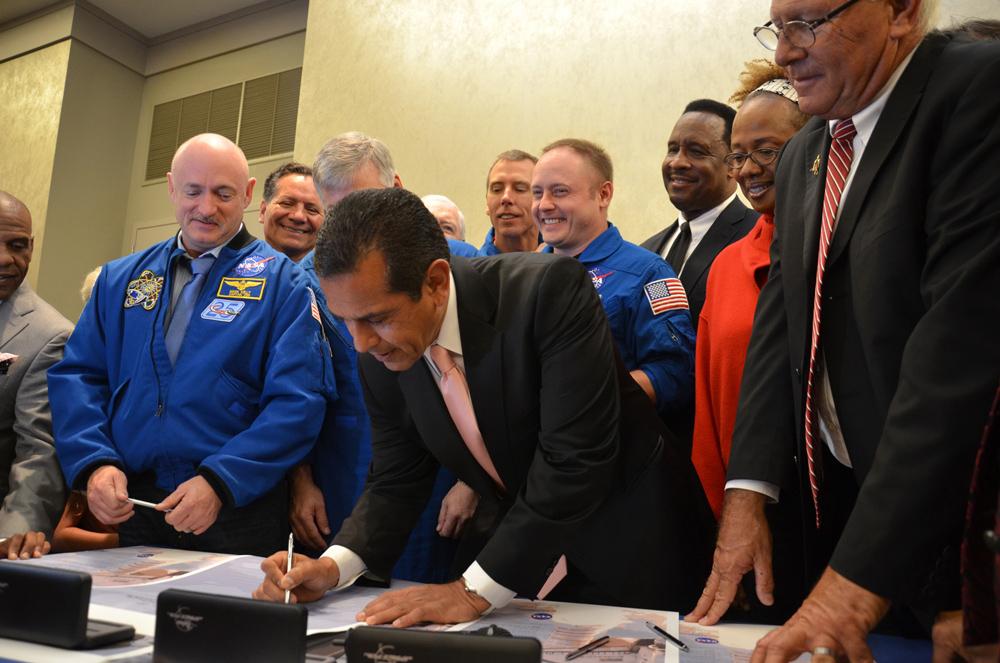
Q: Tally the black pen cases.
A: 3